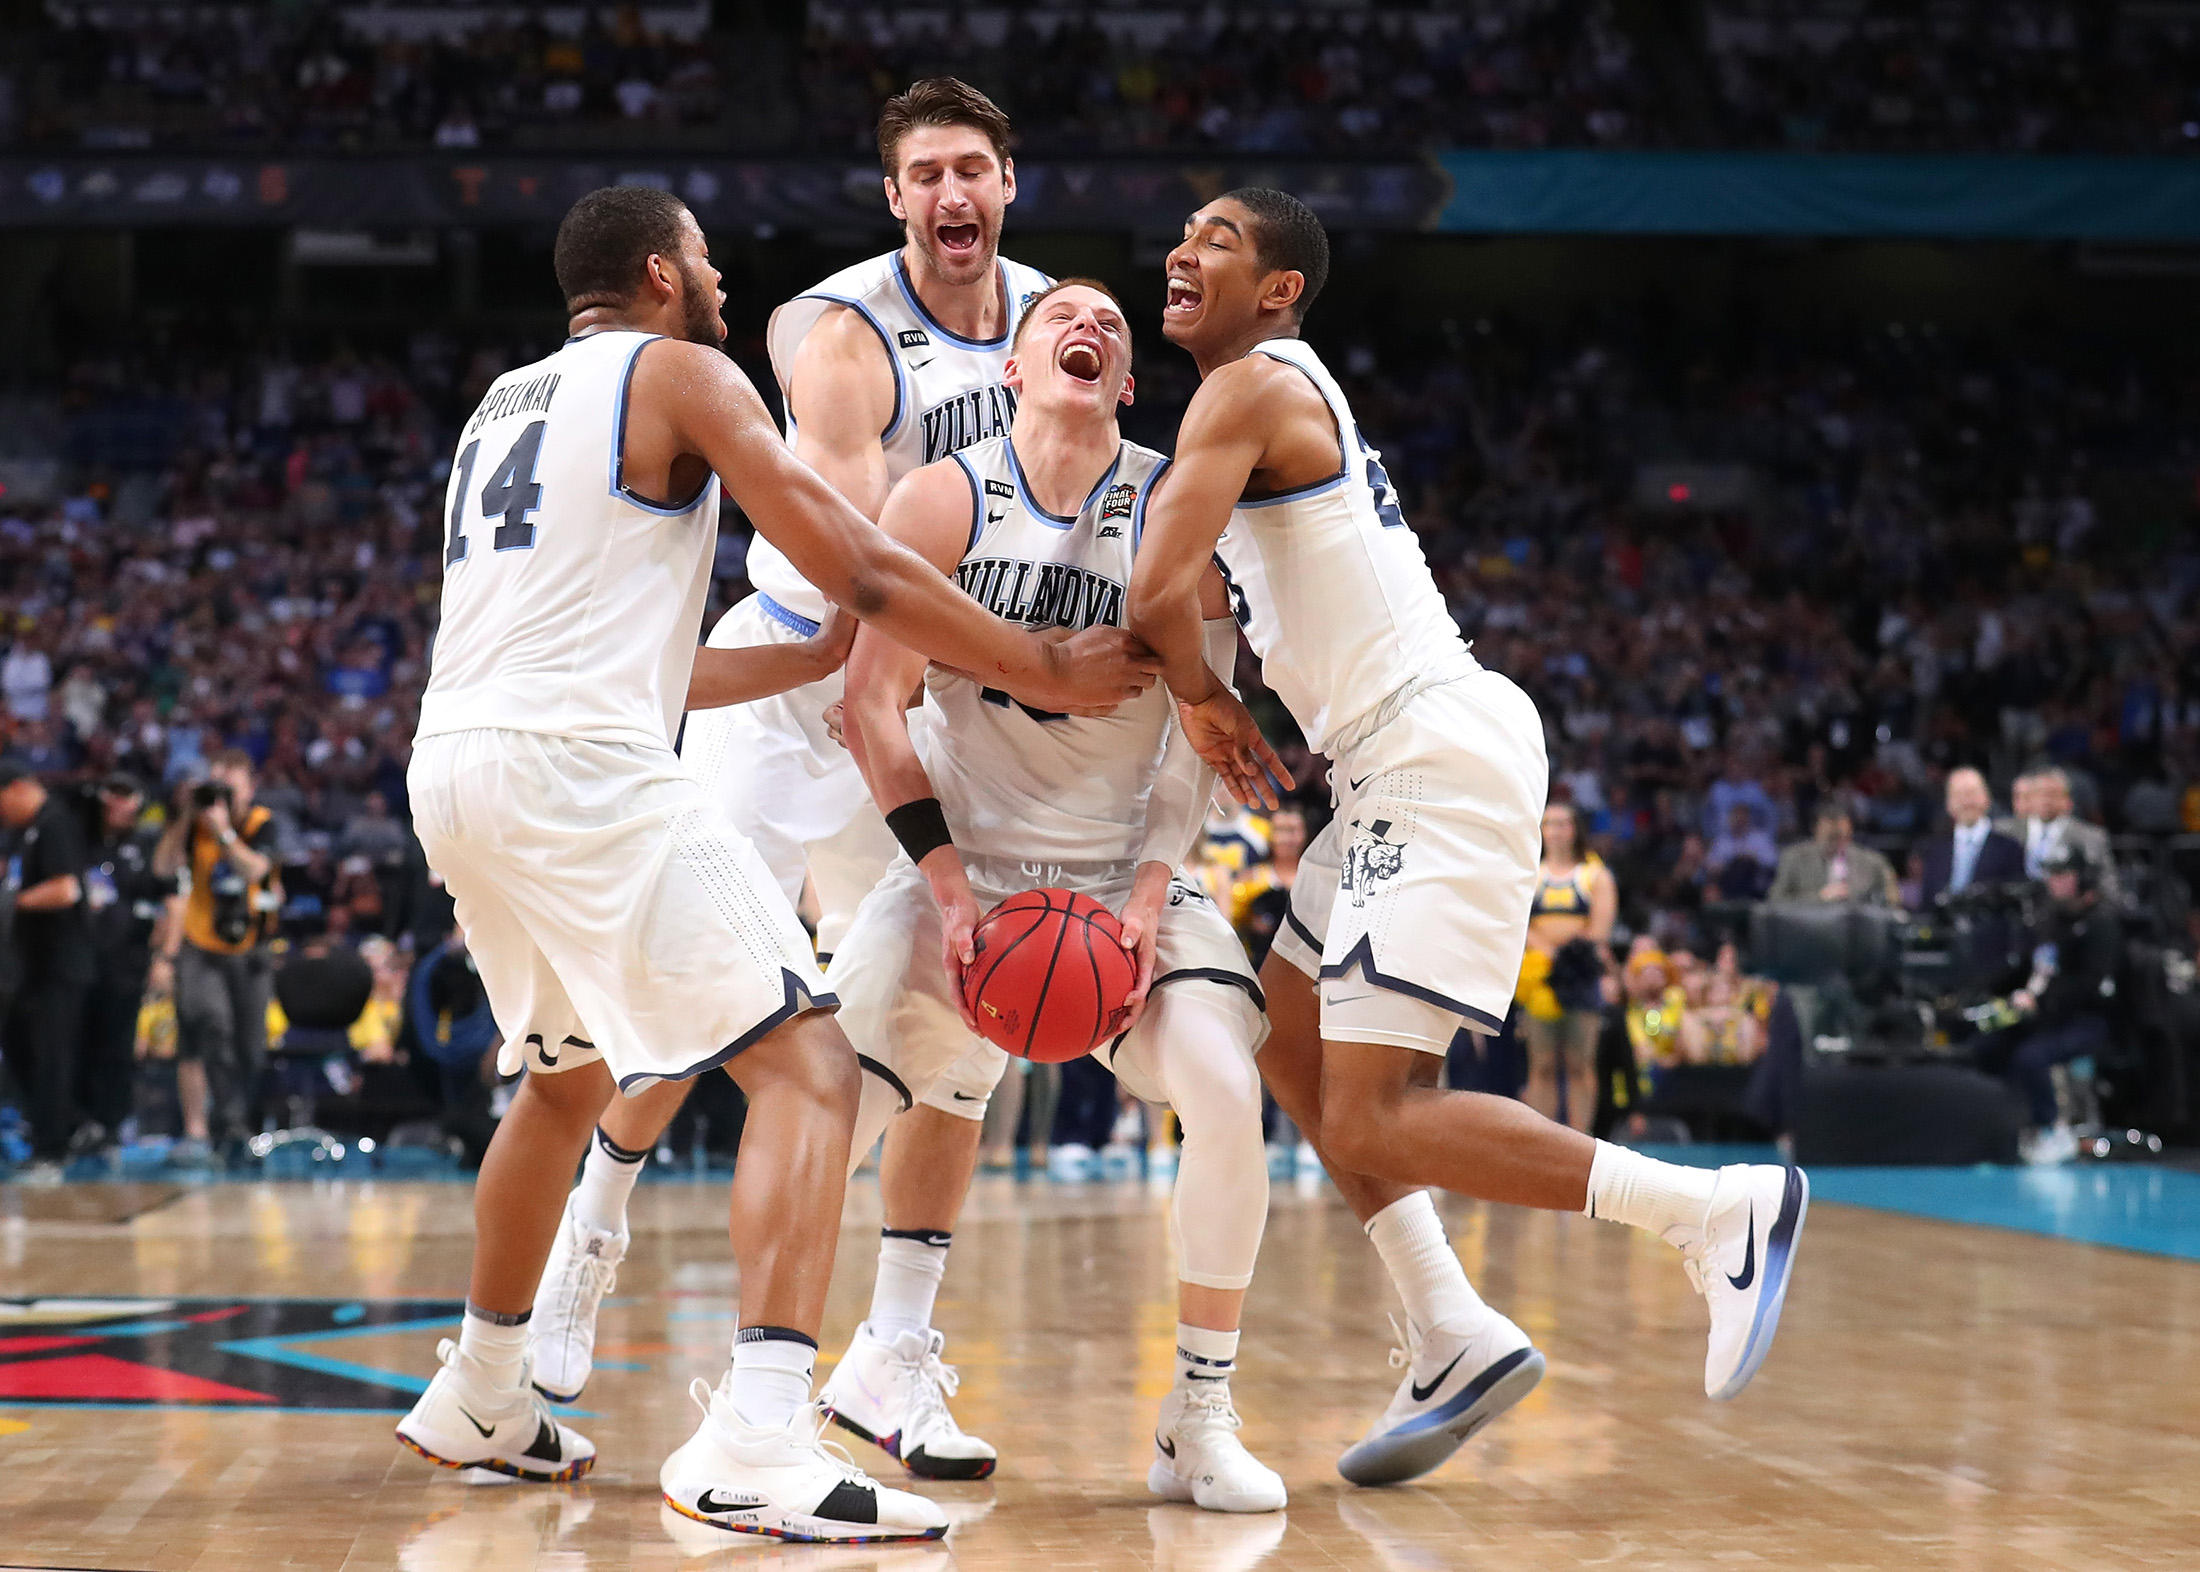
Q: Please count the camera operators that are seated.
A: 1